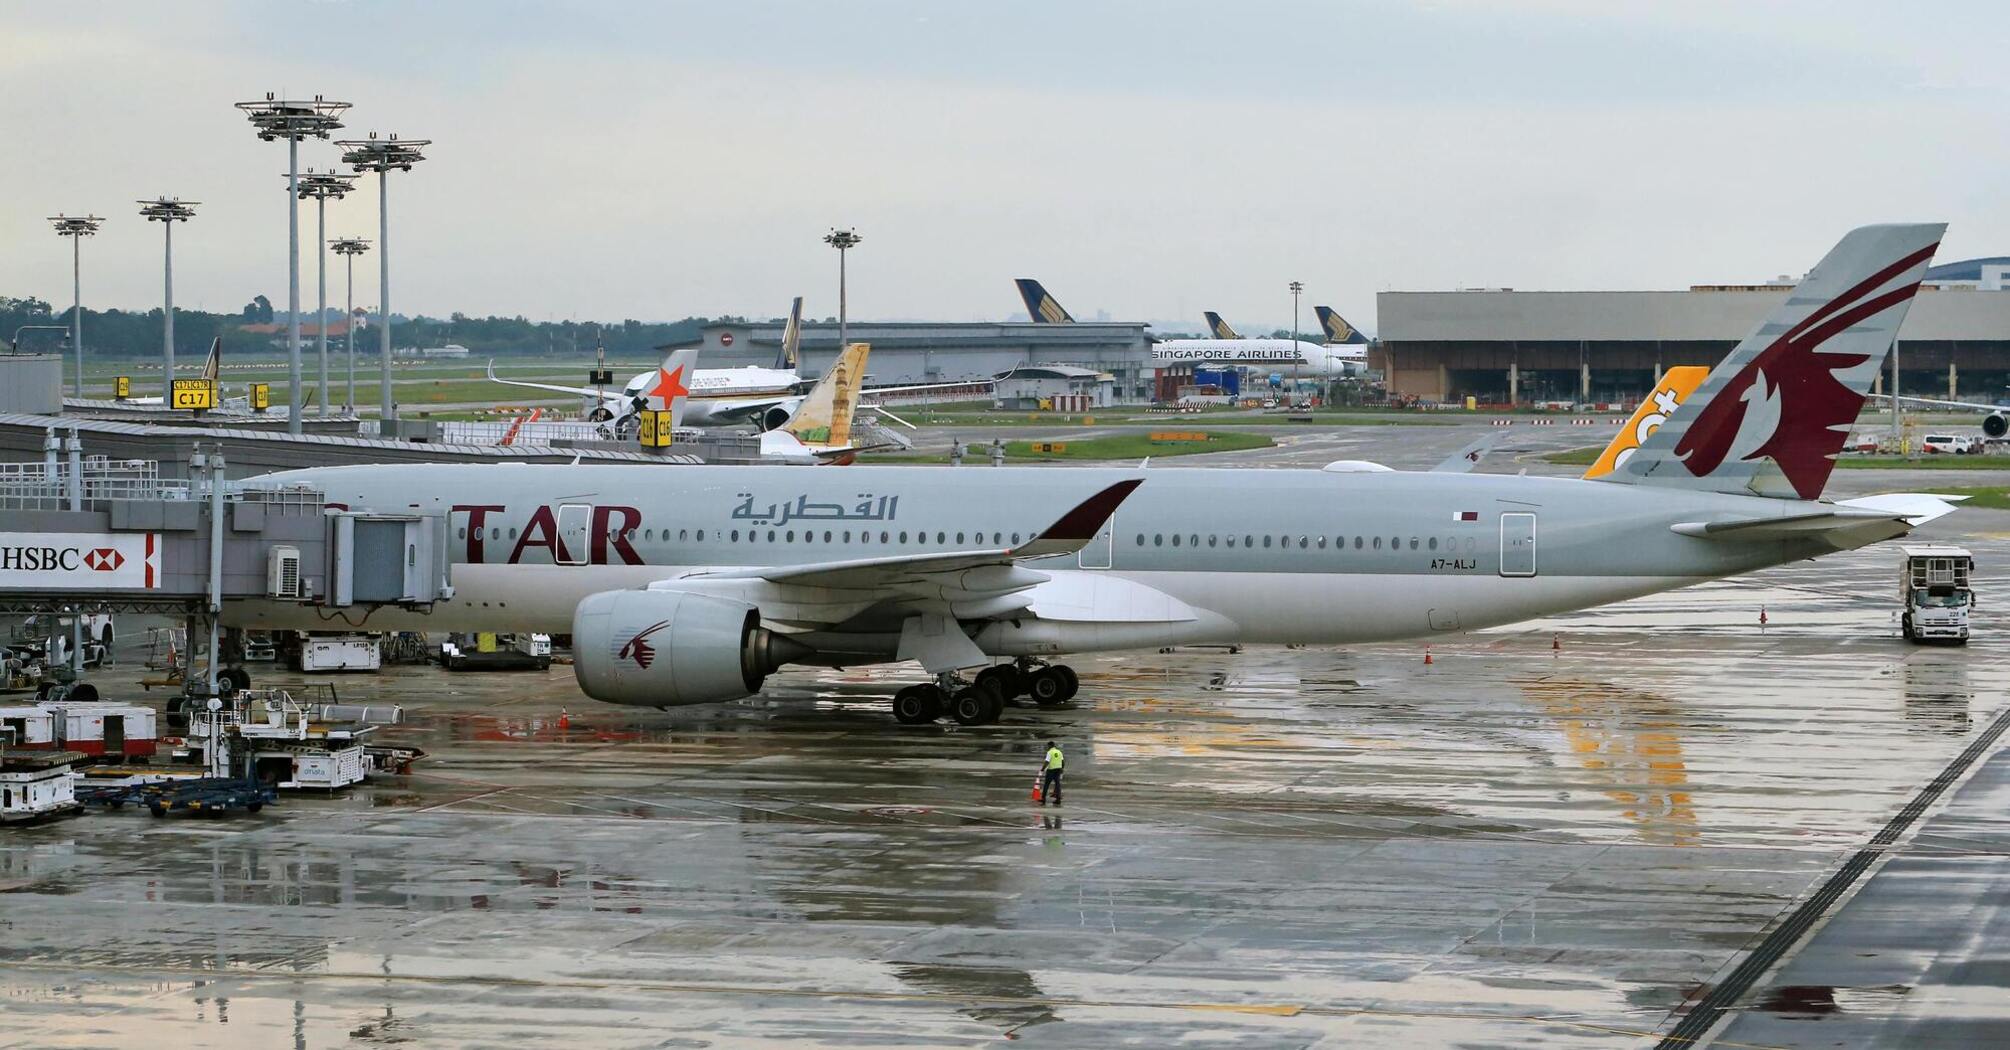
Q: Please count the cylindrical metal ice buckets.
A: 0